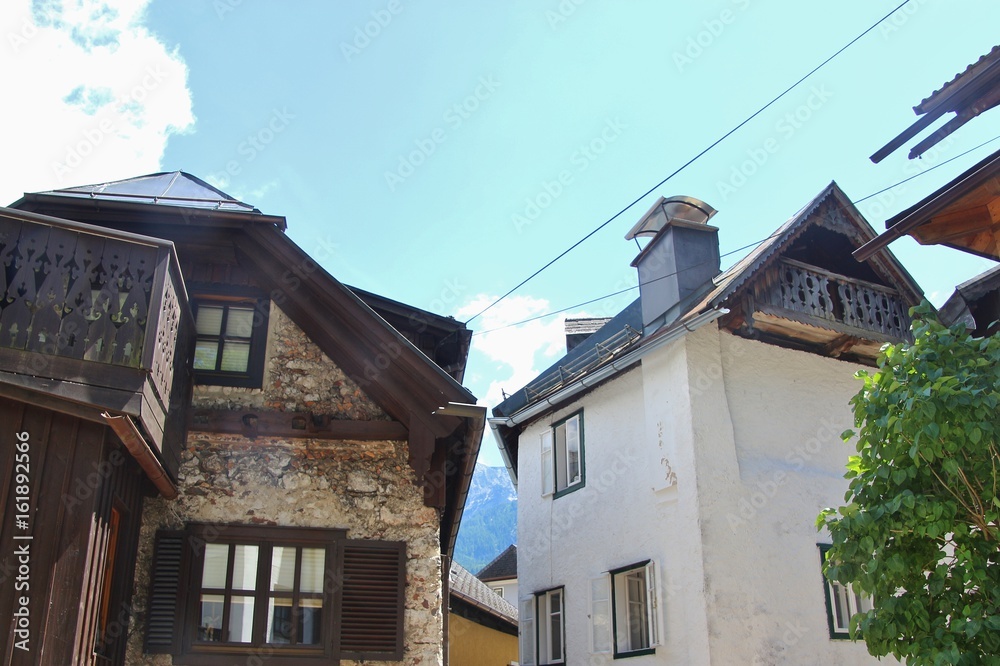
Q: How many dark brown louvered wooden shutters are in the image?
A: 2